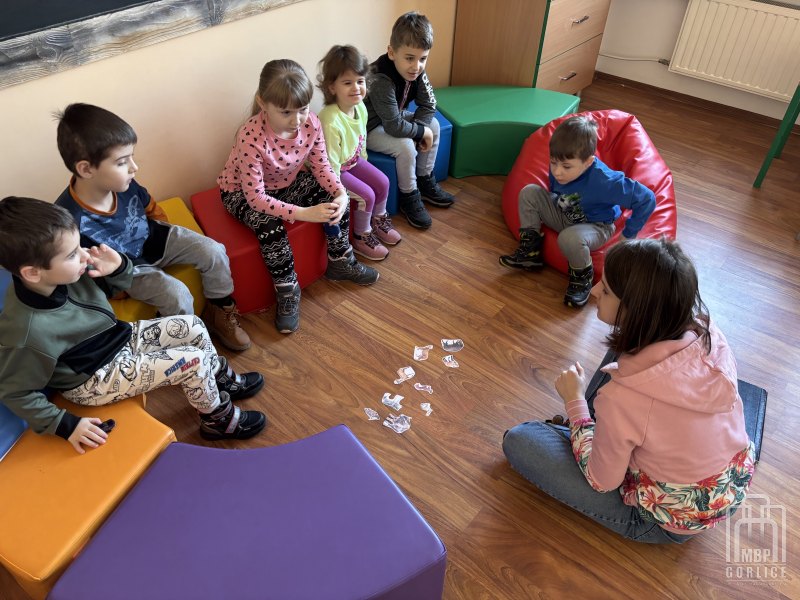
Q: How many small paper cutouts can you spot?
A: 9